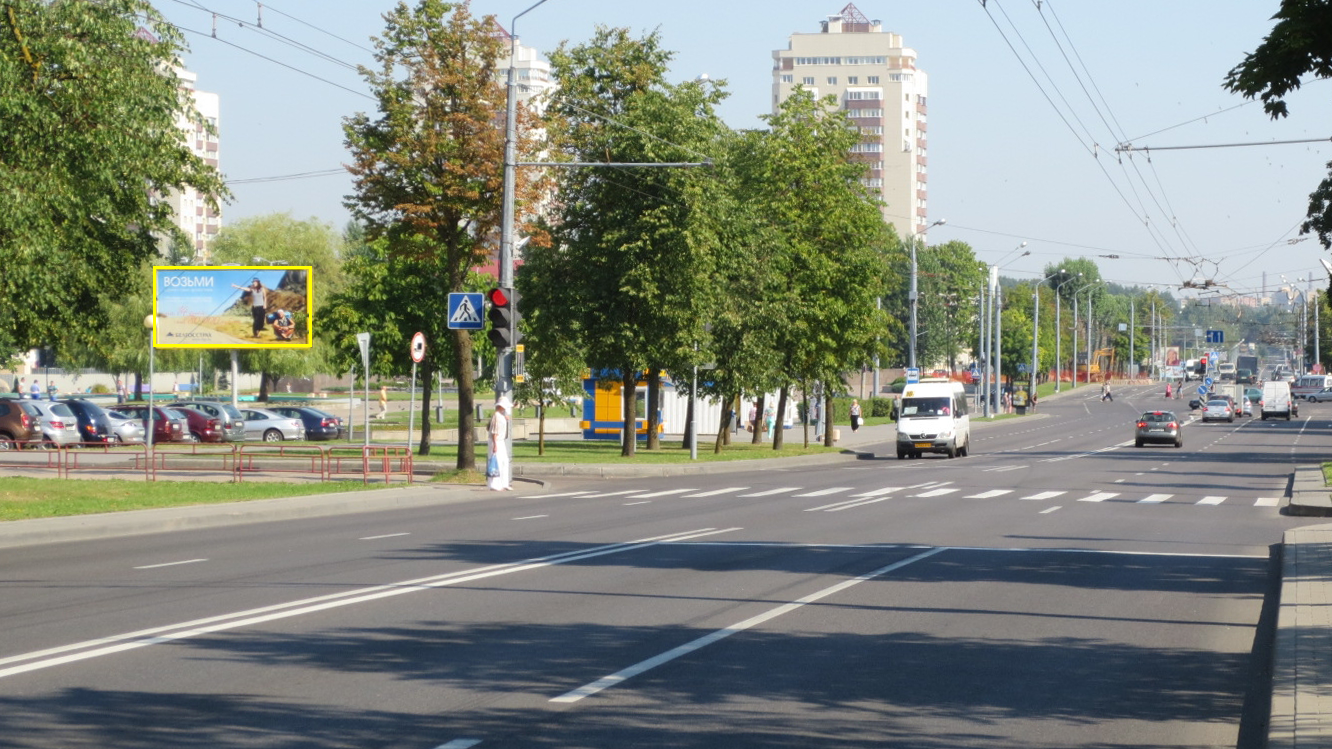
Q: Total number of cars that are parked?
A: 11